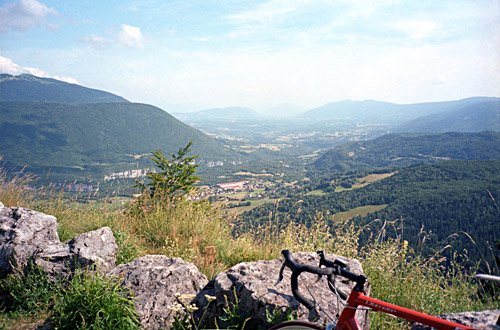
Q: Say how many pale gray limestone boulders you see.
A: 5